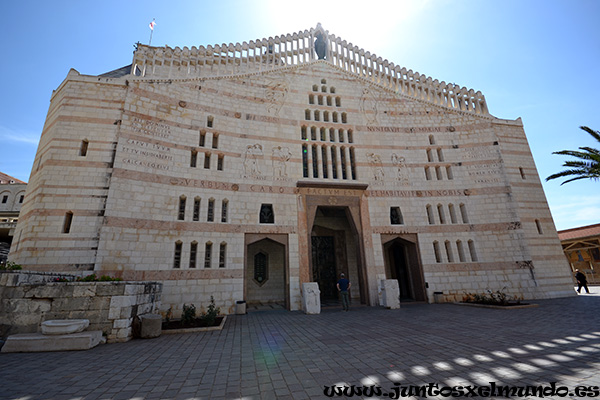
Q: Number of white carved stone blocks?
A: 2